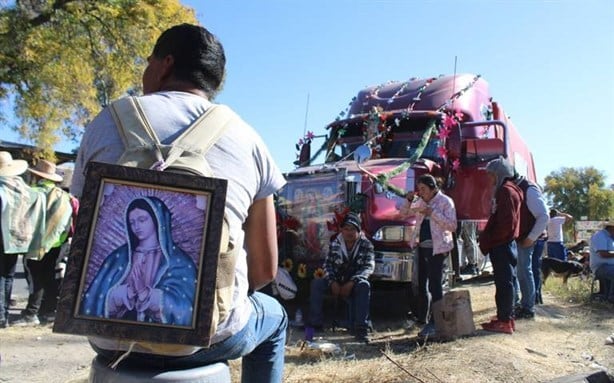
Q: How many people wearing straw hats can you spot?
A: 2